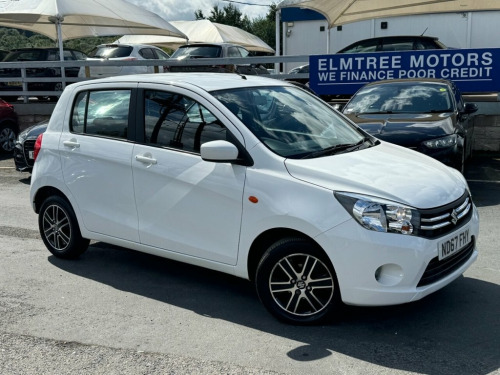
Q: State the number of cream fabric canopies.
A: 3